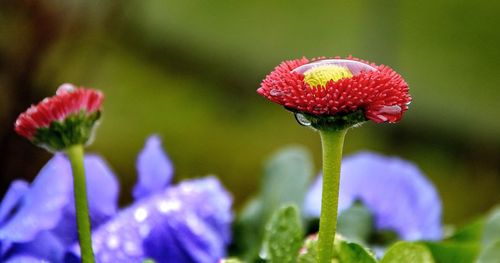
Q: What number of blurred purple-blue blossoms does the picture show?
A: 3